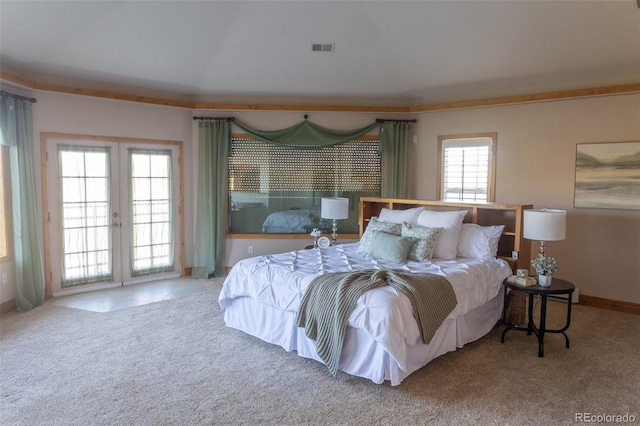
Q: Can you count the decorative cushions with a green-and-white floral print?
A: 2